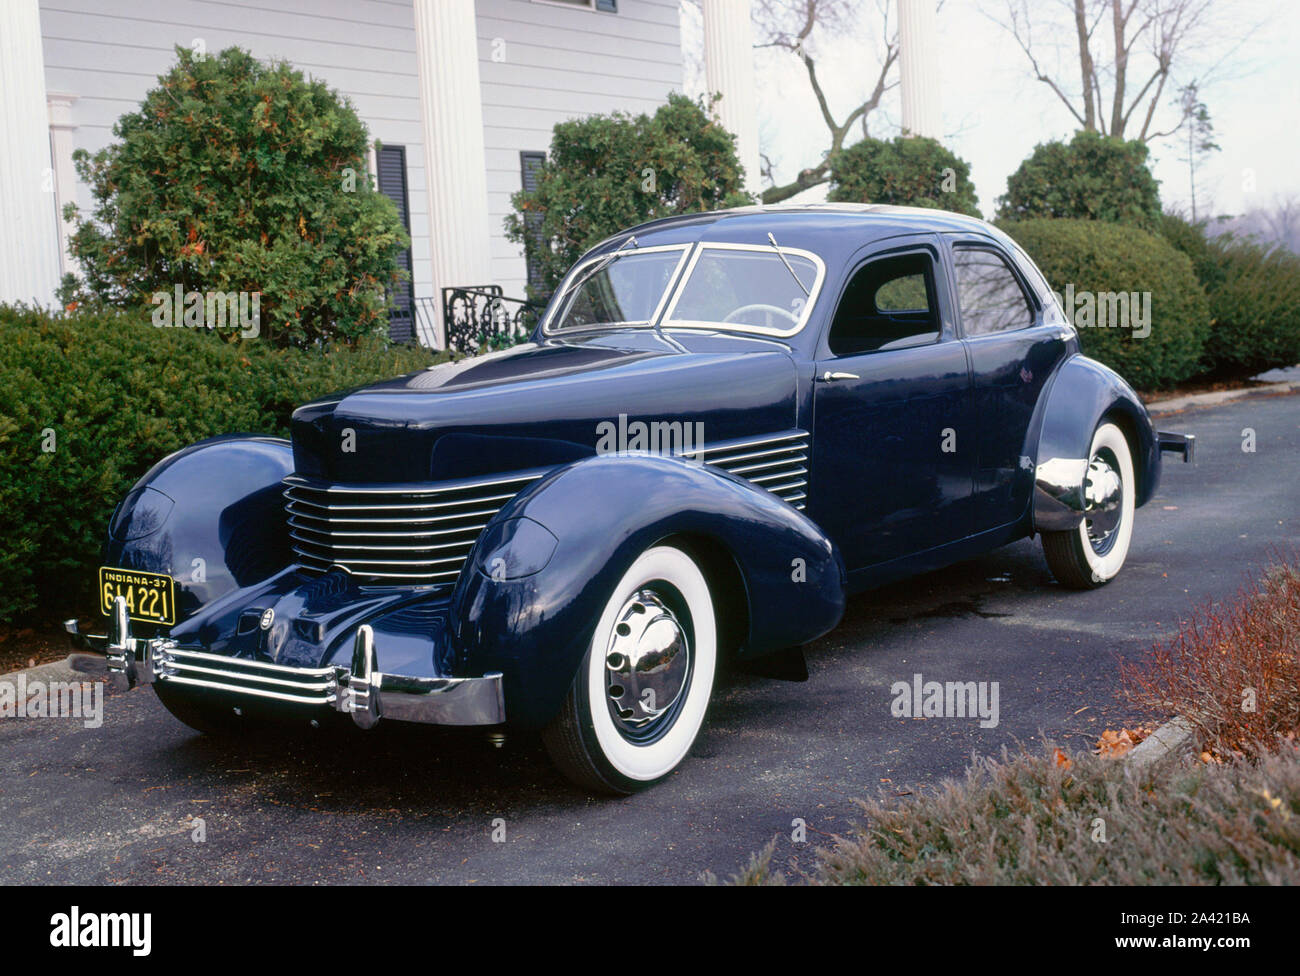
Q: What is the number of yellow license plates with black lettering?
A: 0